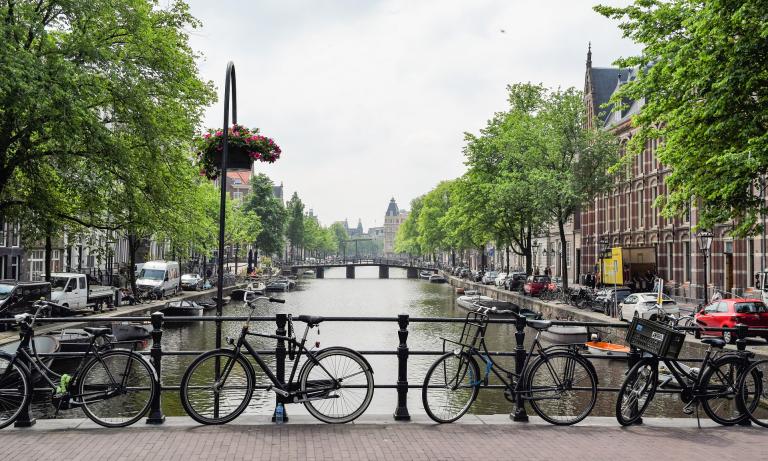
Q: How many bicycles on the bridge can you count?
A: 5